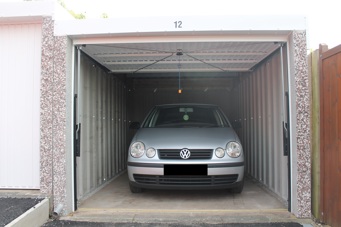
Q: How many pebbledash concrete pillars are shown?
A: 3